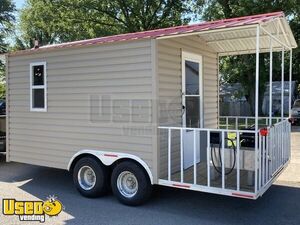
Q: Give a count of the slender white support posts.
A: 4